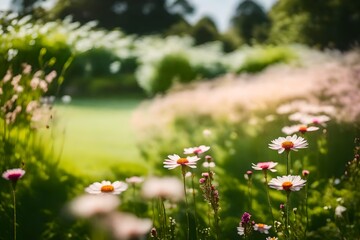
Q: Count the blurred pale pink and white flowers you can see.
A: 3